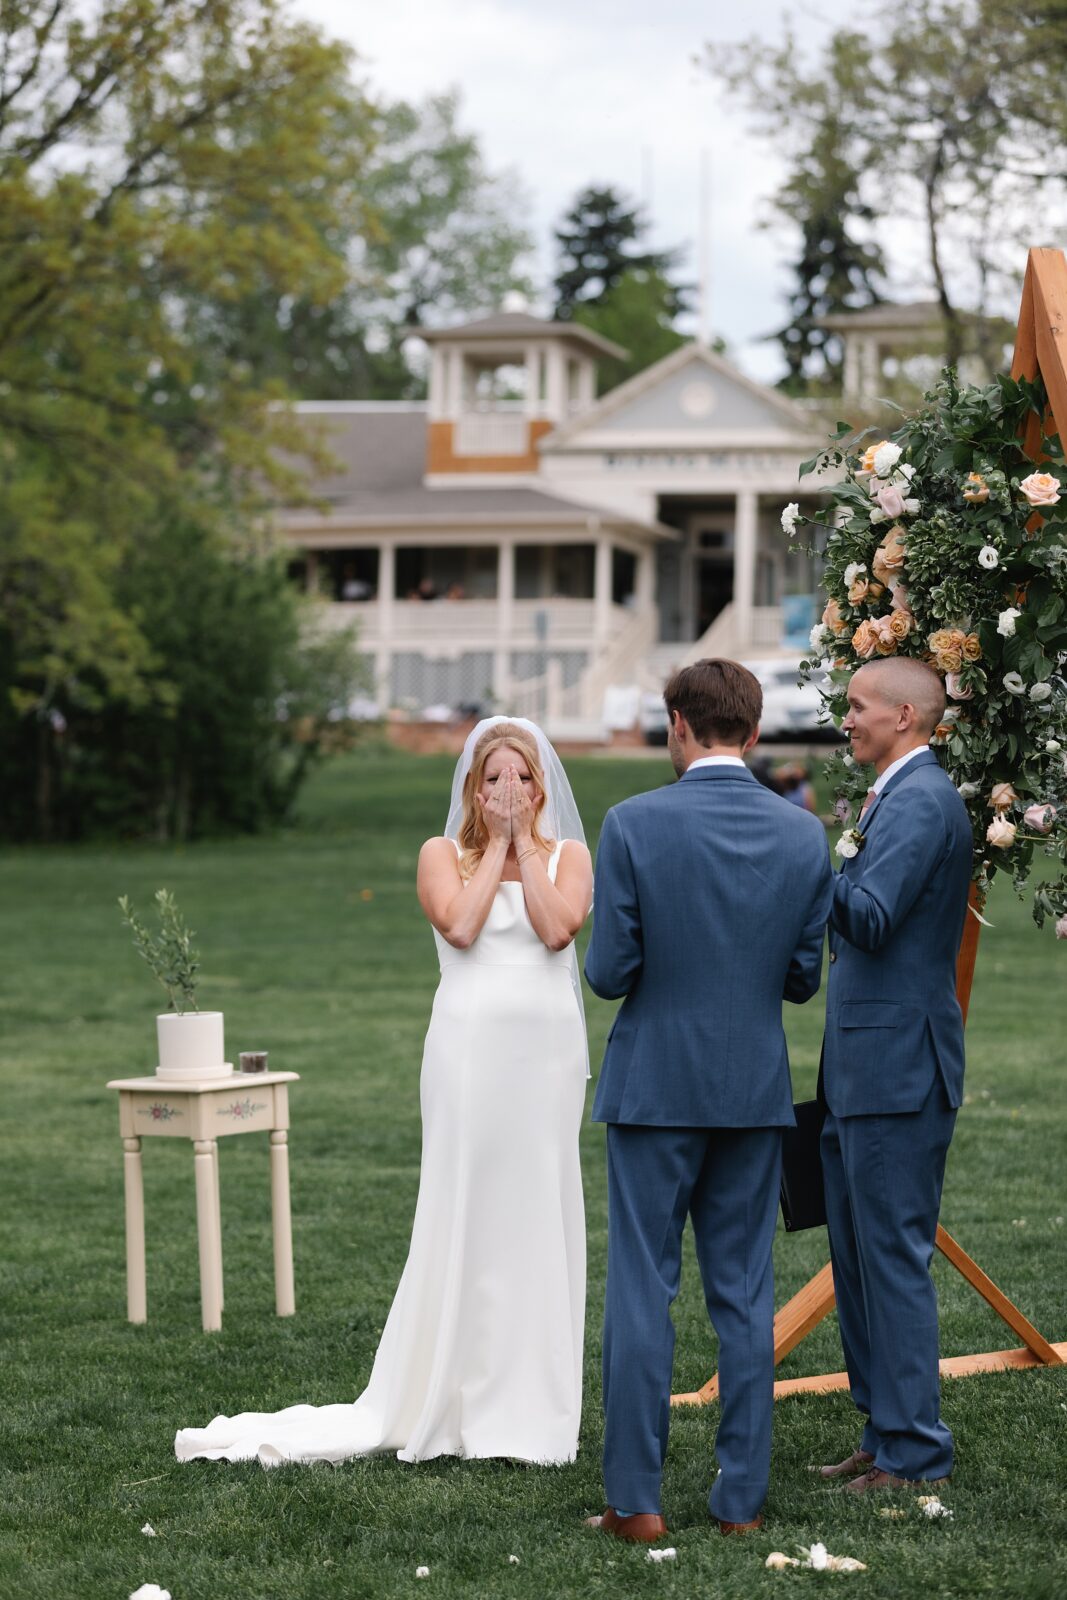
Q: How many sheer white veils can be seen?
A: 1